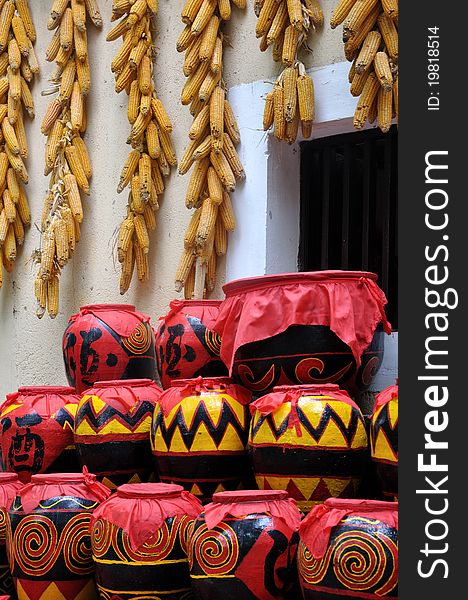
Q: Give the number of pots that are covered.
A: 13